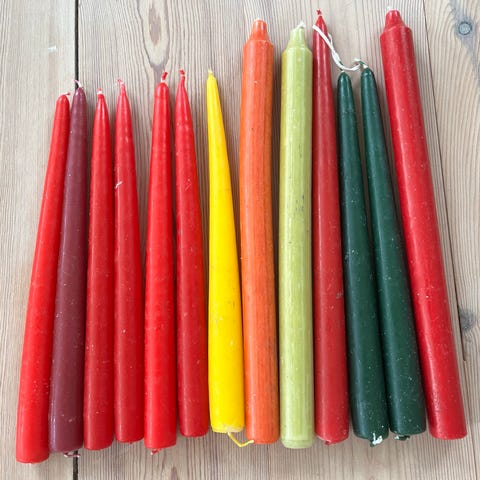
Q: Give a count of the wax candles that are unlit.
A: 13